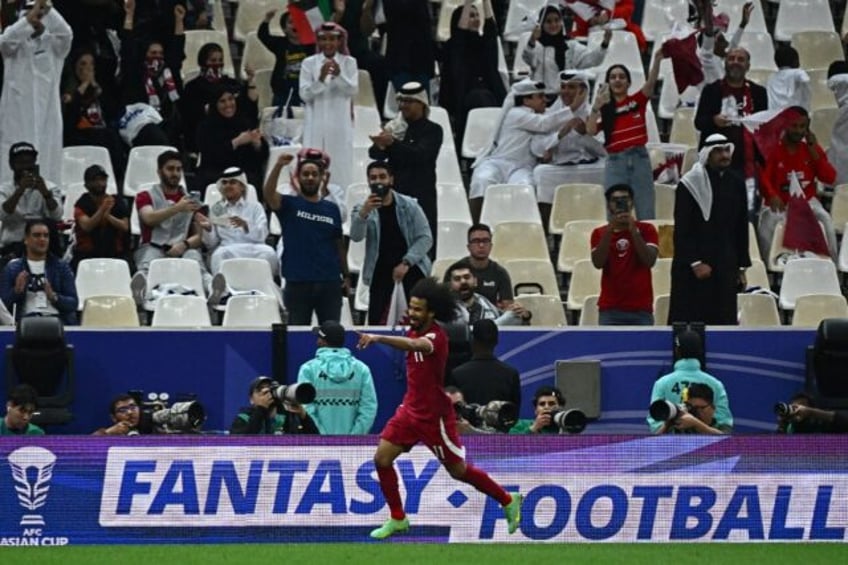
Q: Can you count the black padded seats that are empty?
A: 2